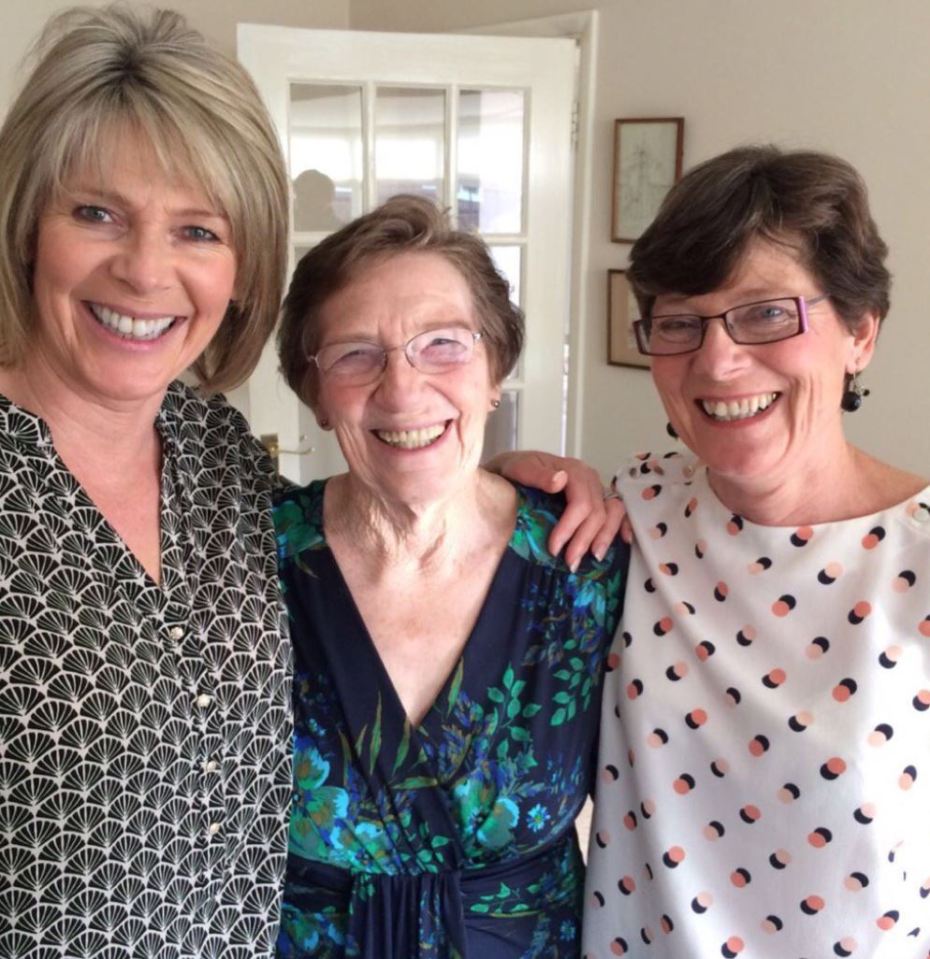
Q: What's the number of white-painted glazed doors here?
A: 1